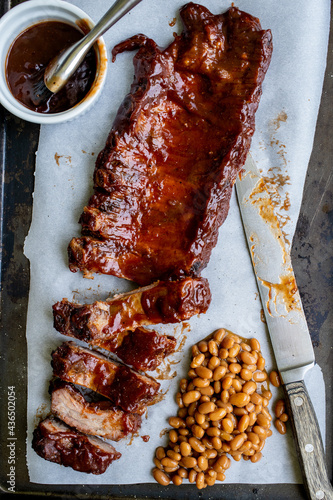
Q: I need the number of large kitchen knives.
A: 1